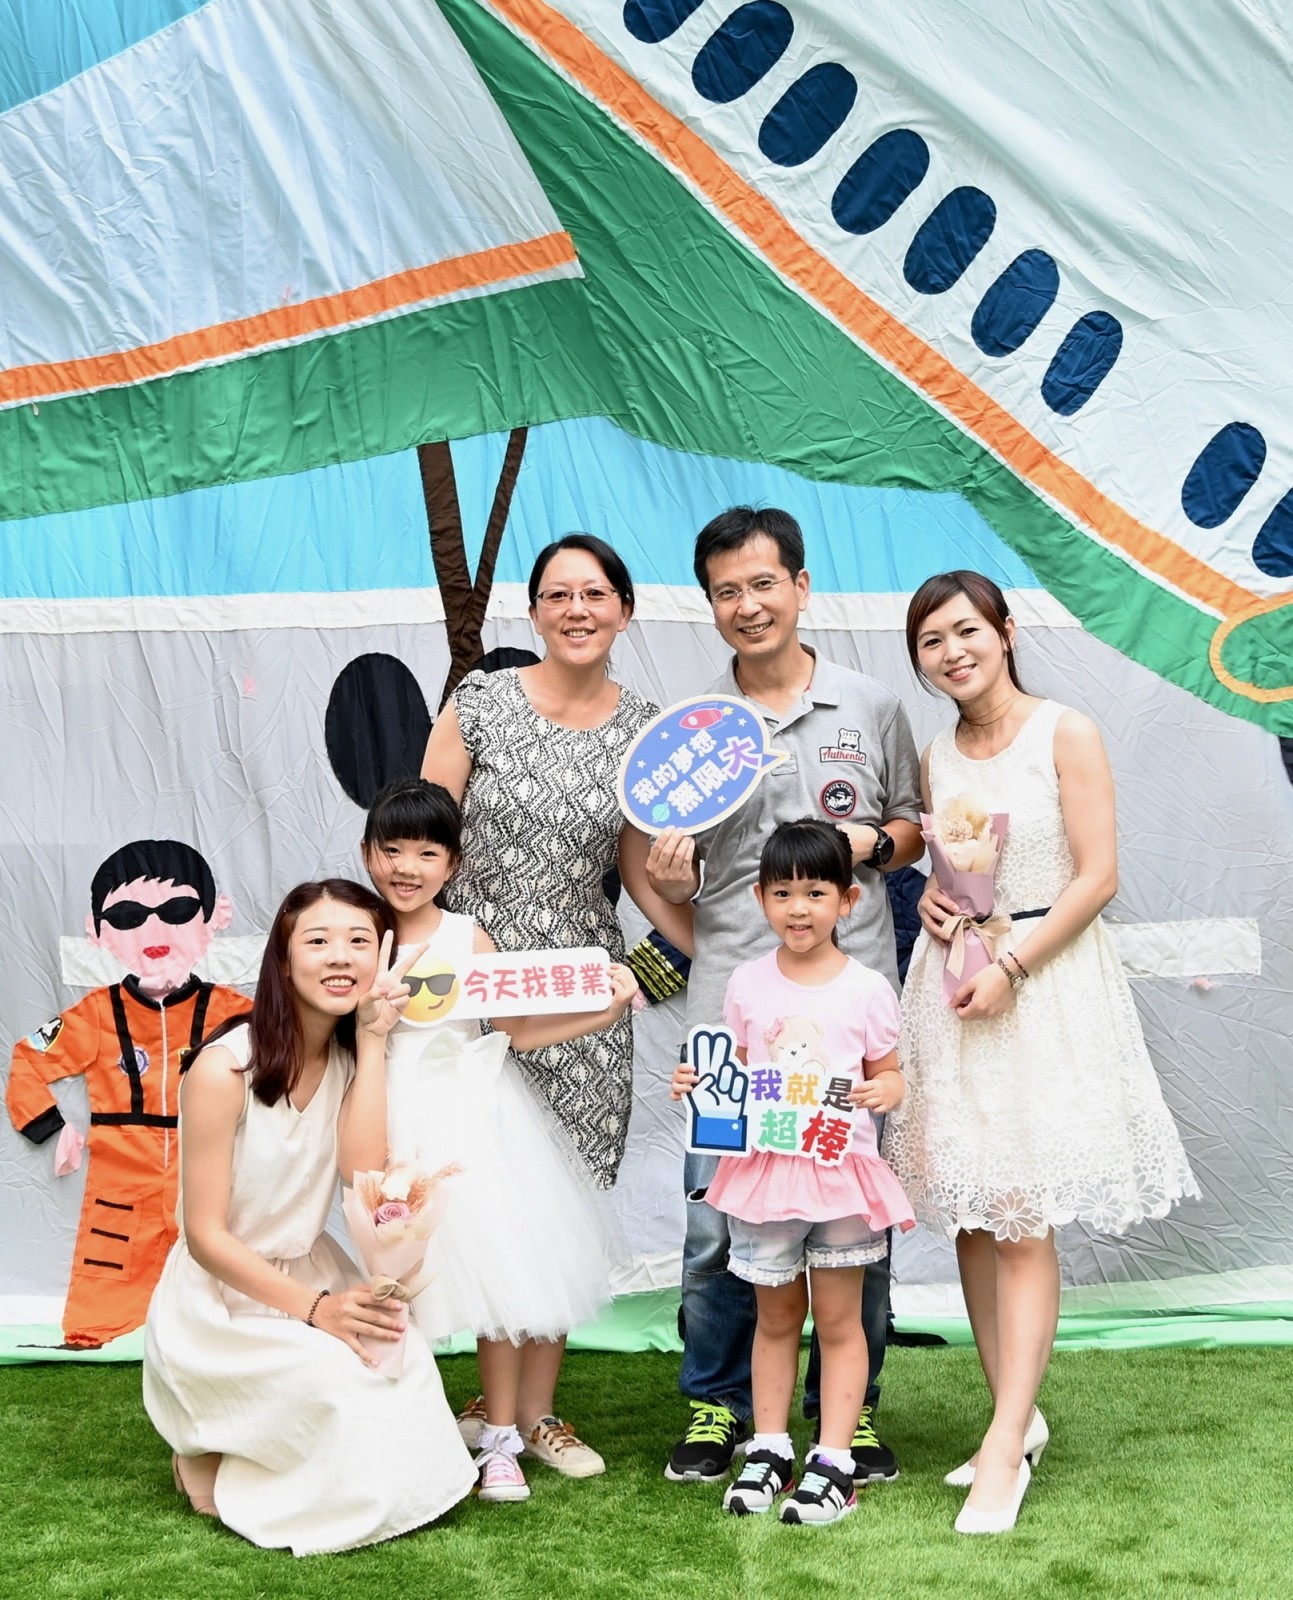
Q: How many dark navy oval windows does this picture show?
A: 9